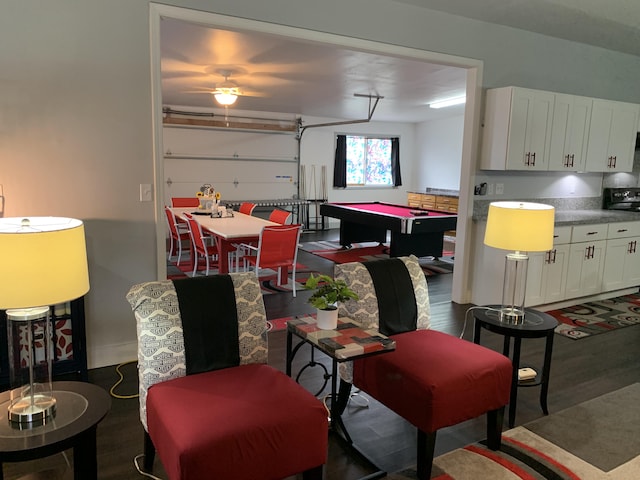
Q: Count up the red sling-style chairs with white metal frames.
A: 6